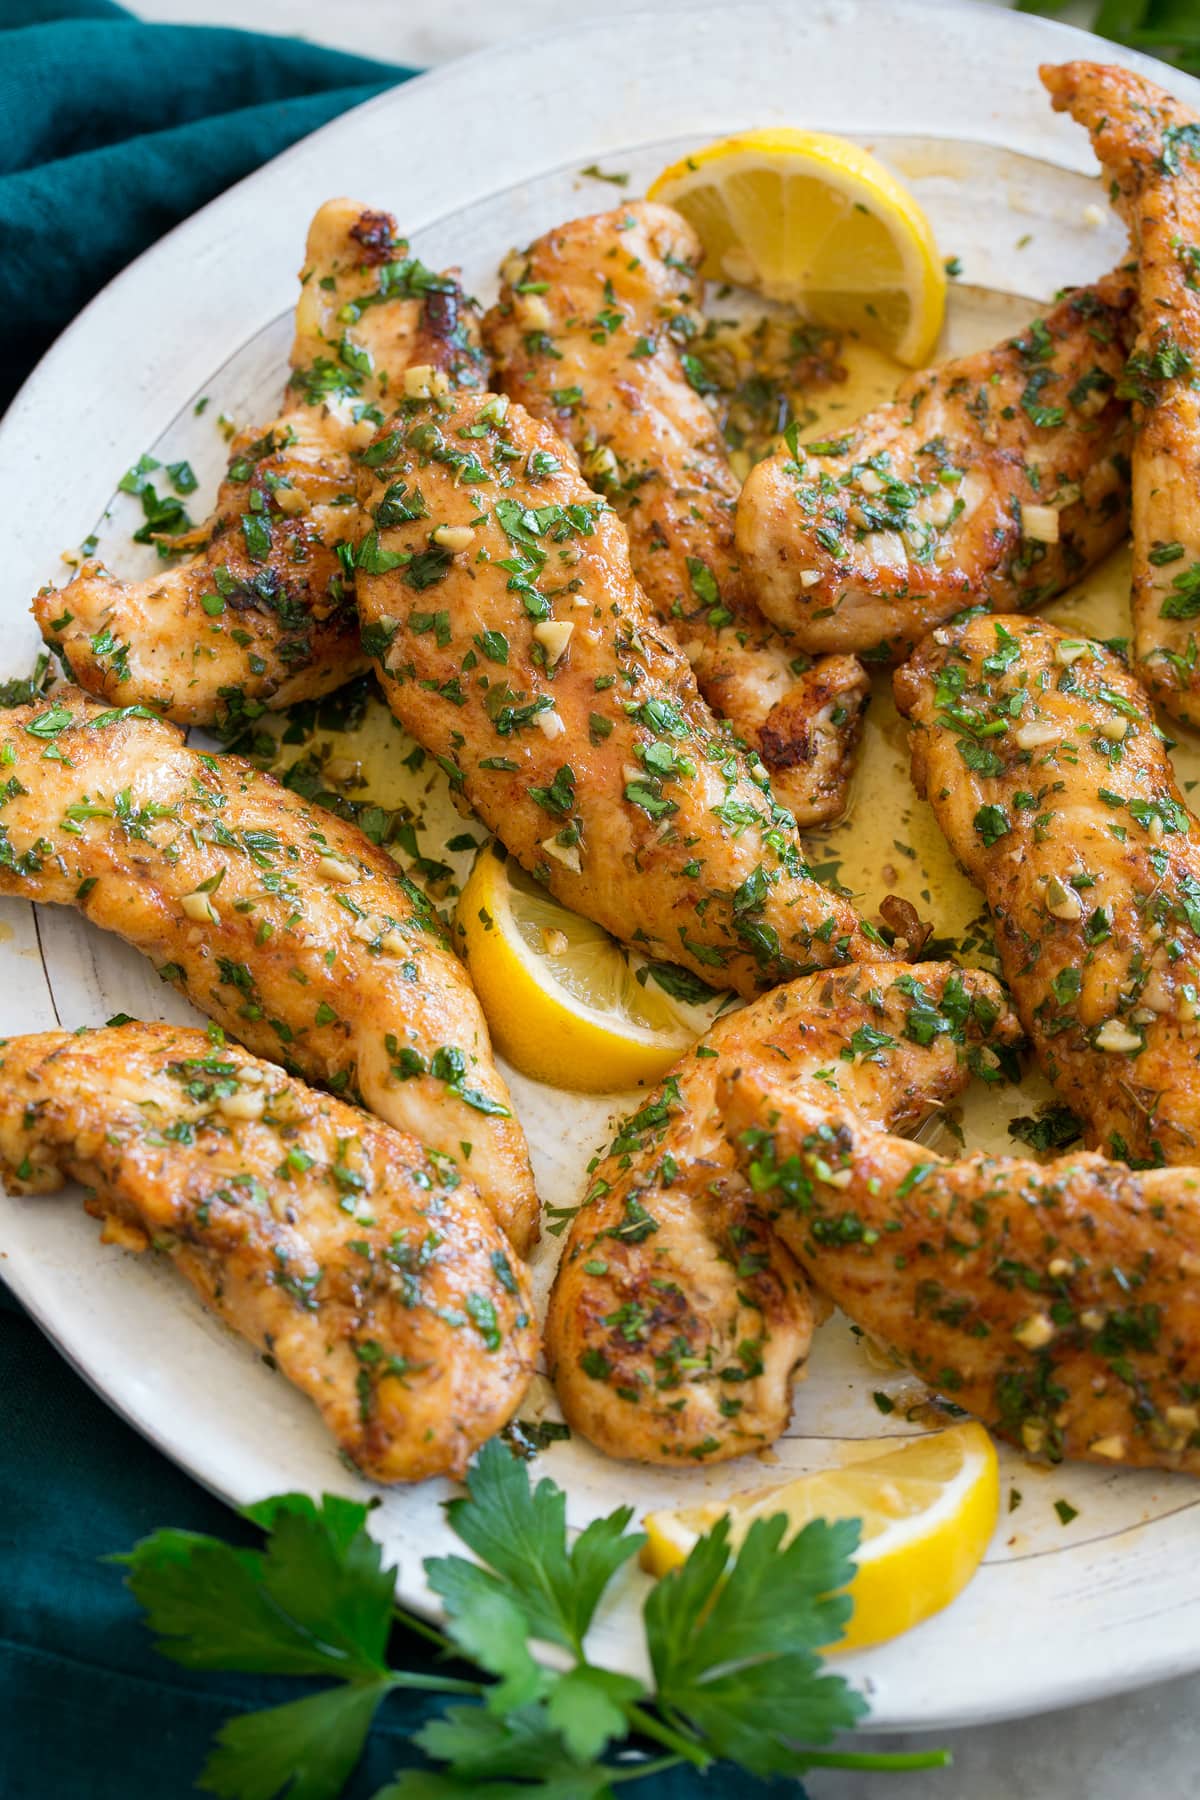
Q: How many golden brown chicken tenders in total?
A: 10